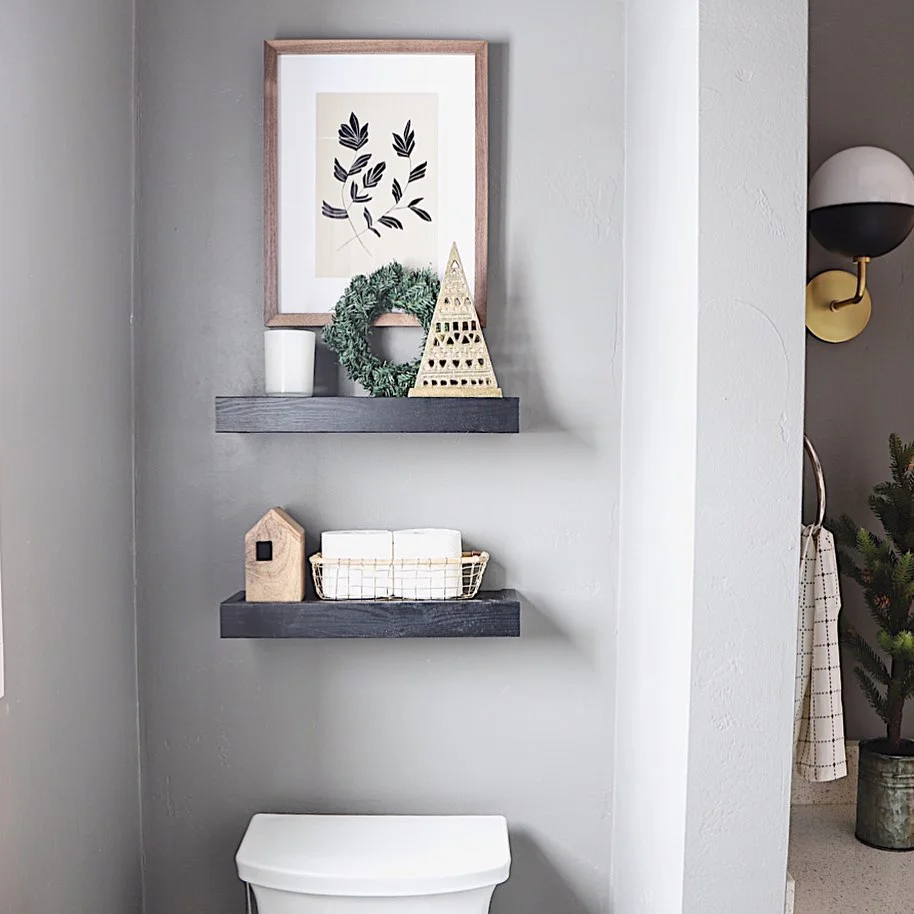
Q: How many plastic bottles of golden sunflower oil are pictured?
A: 0